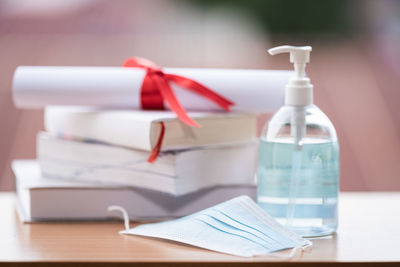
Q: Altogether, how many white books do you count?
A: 3